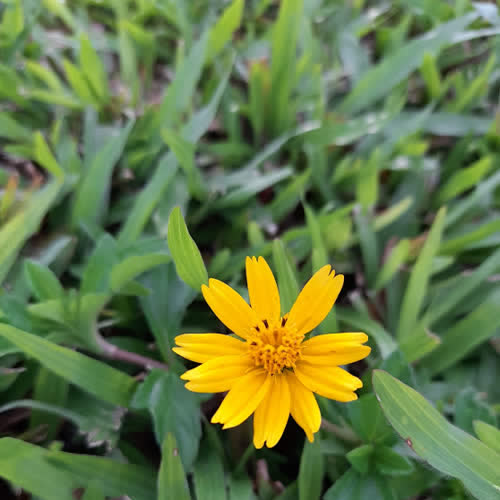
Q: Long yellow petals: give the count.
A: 10